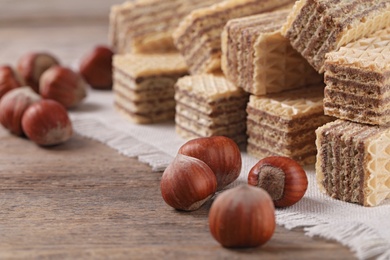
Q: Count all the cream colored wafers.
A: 9